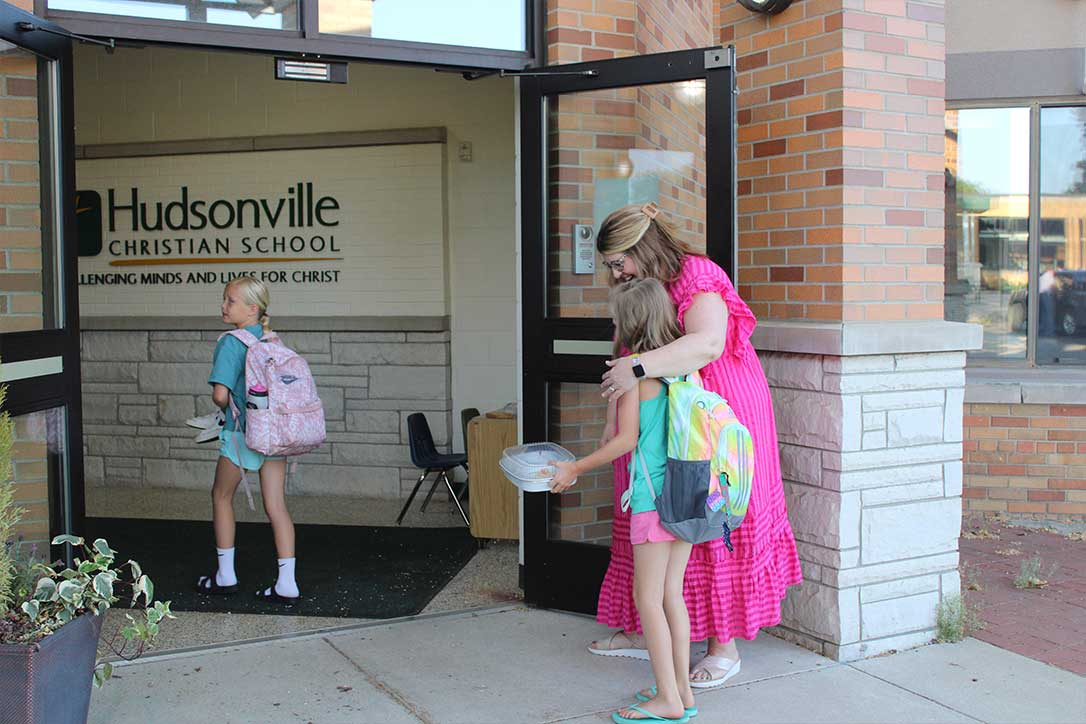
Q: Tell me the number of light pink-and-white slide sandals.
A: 2